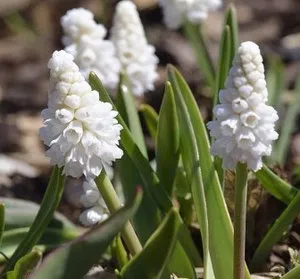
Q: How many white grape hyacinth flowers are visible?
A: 6